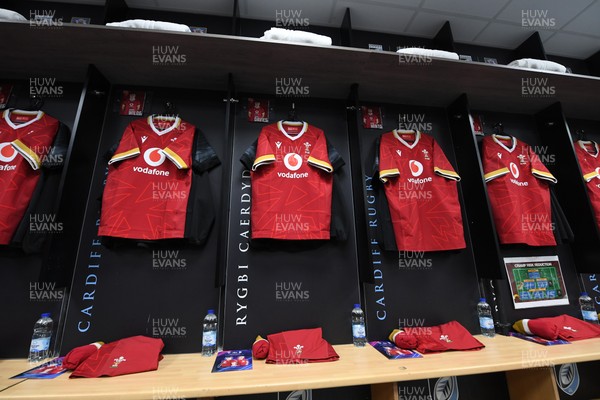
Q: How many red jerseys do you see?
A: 6